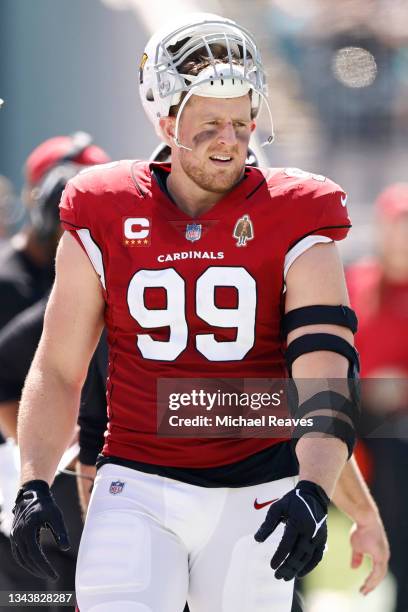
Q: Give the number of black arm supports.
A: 4